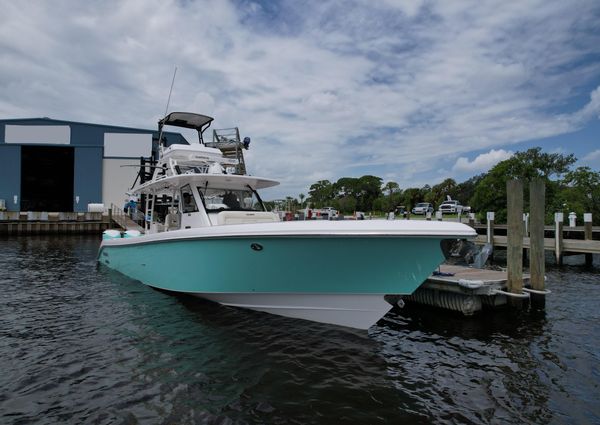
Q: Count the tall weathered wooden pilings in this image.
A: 2